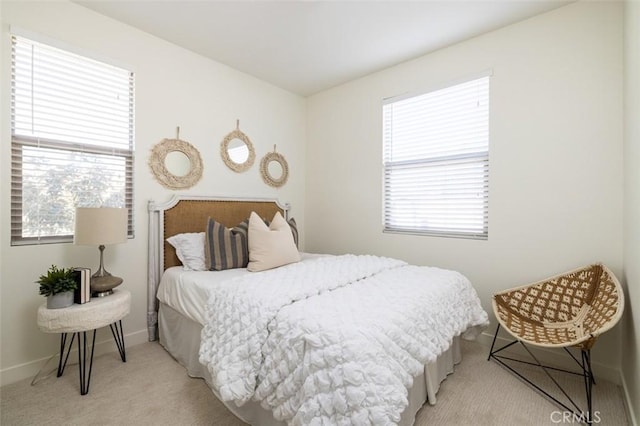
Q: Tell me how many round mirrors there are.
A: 3